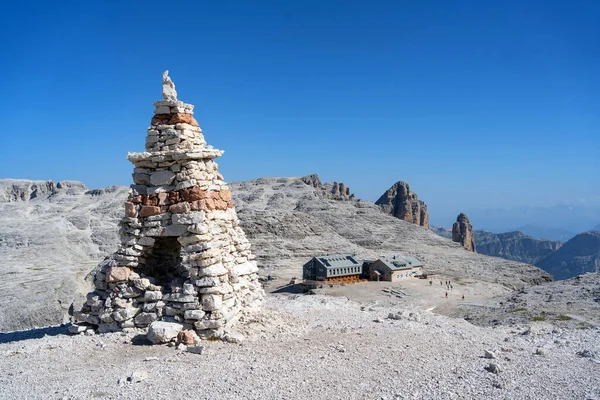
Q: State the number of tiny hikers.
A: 8